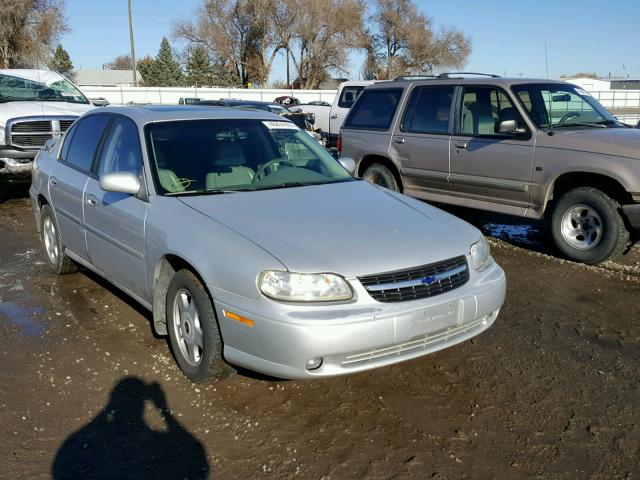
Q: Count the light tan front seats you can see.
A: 2